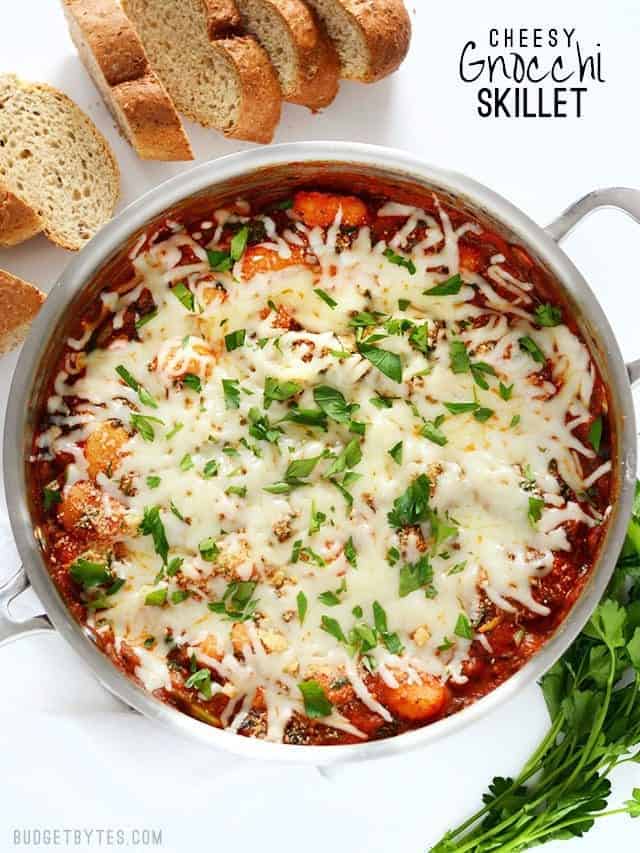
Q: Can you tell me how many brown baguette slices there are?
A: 7